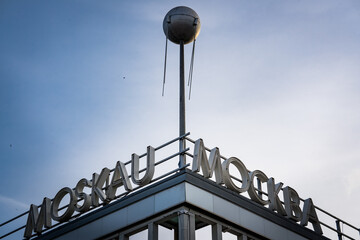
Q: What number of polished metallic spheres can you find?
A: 1